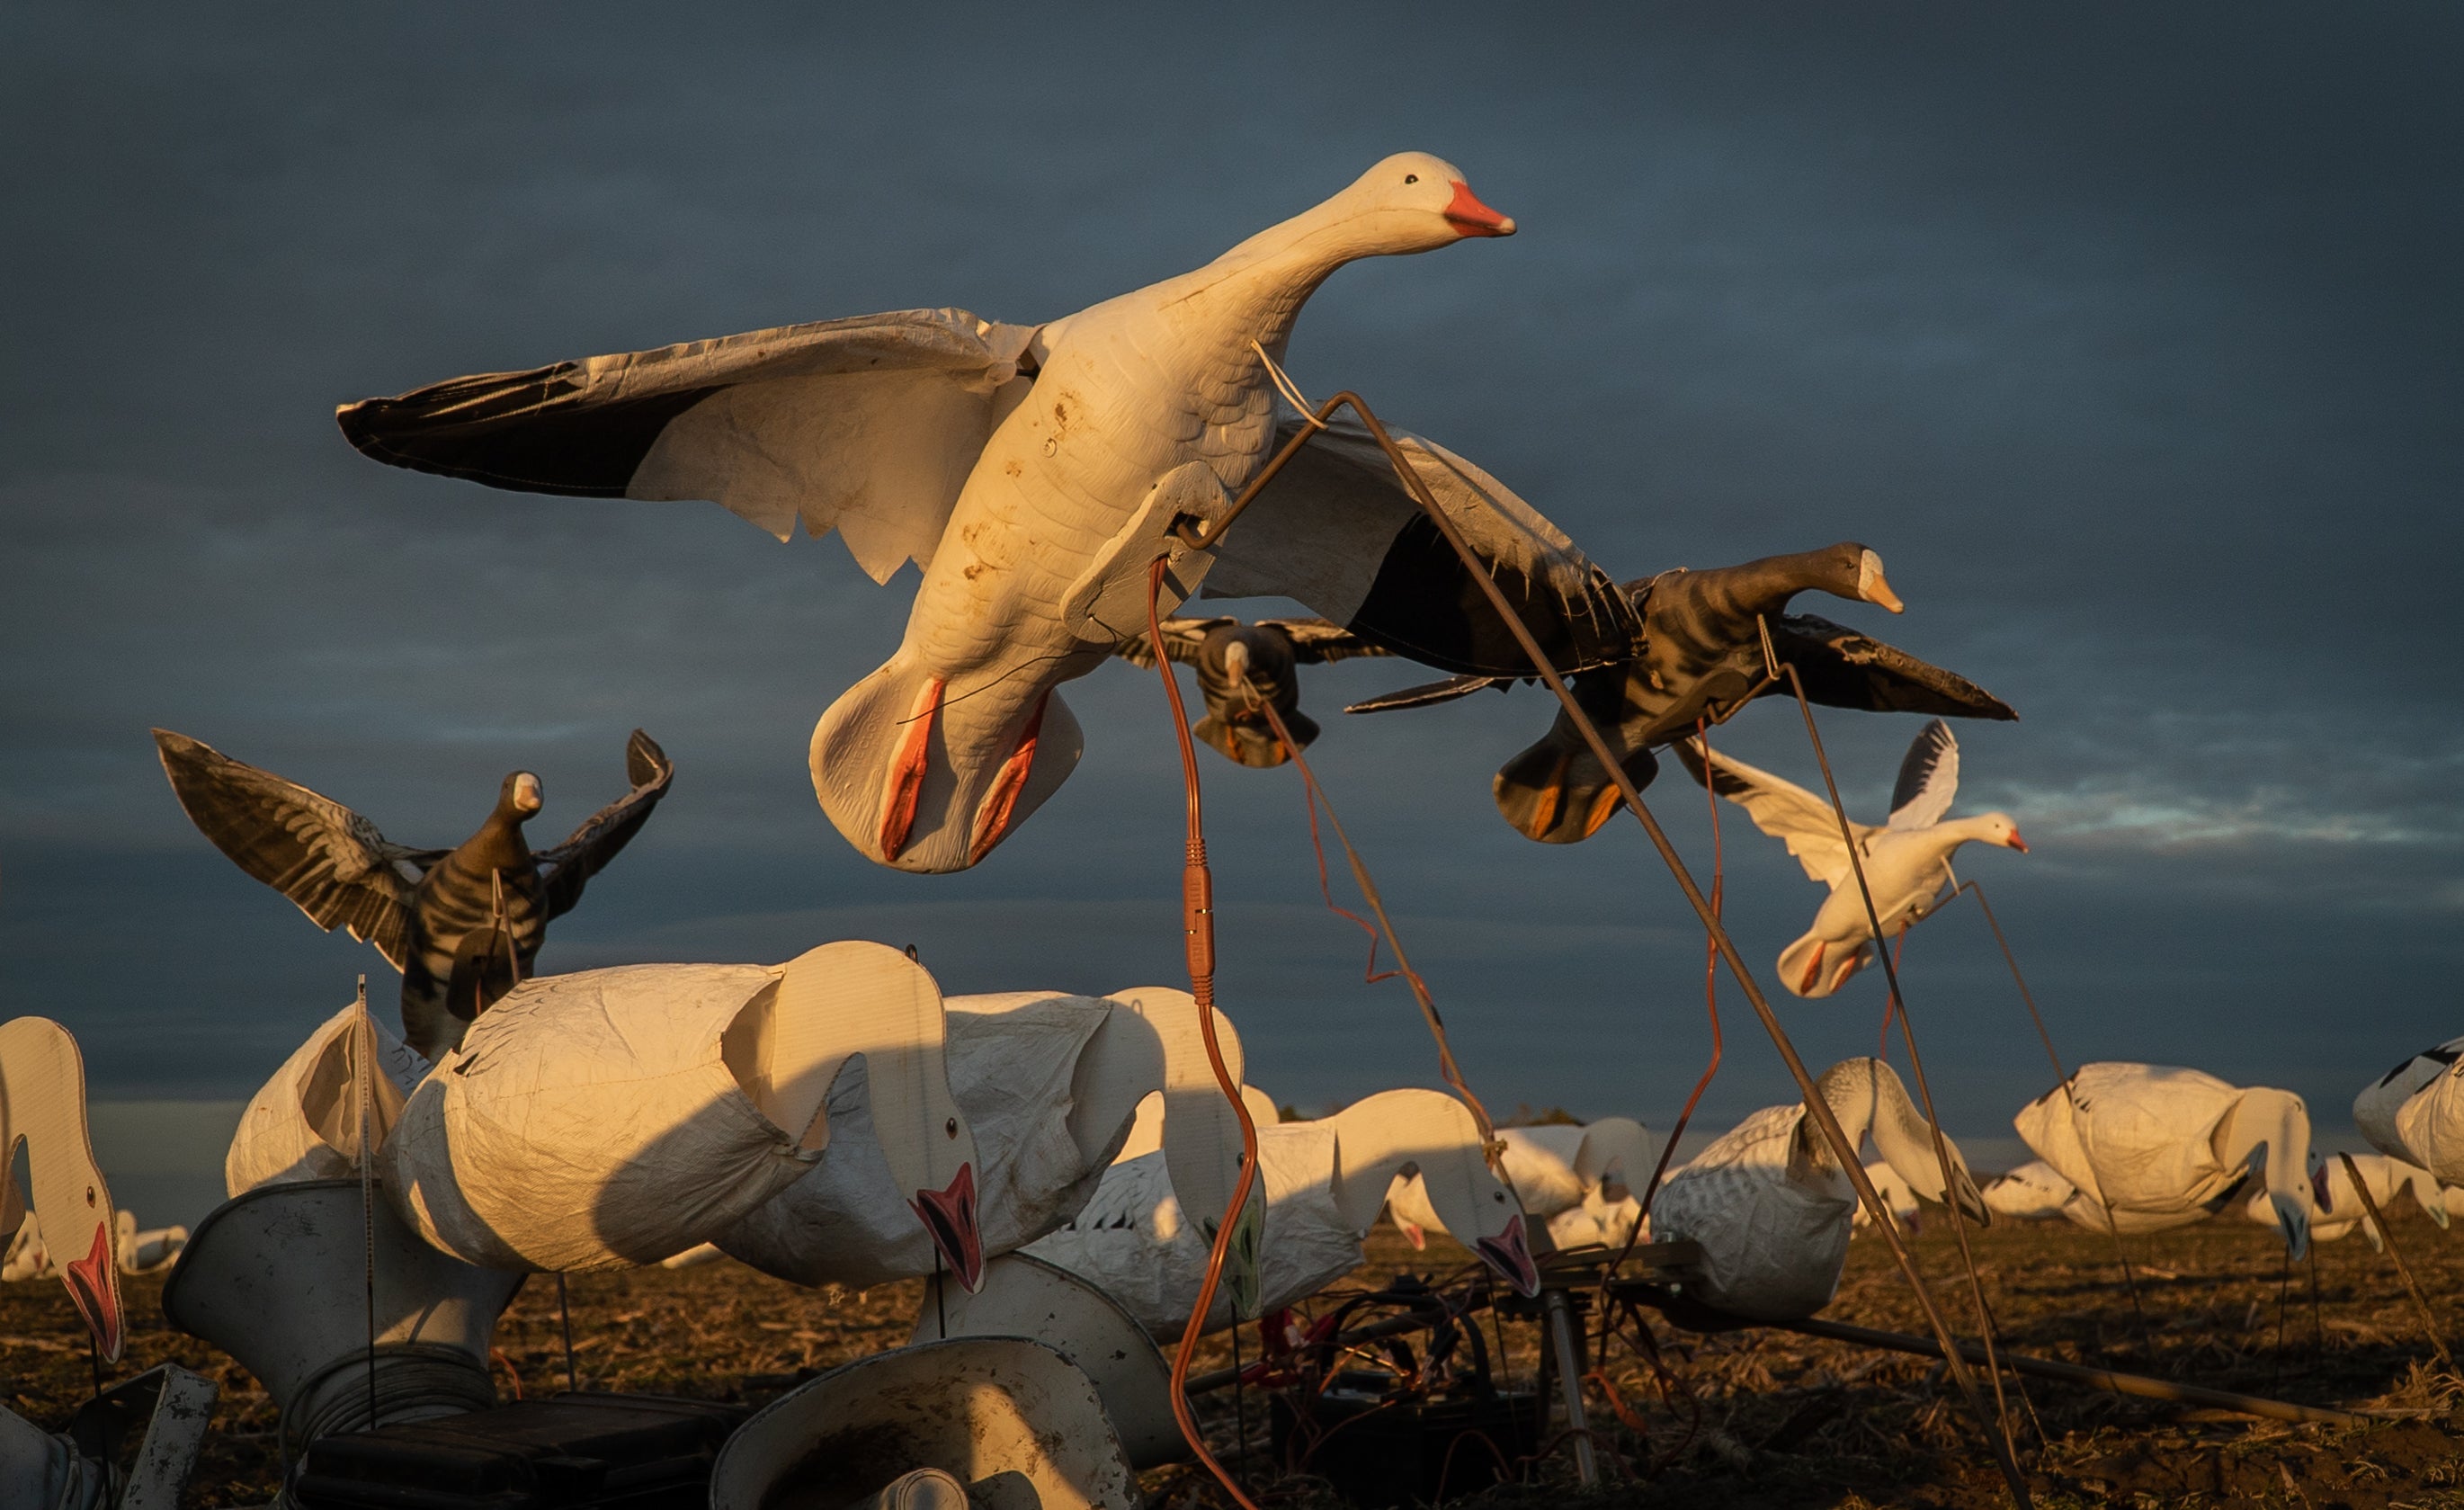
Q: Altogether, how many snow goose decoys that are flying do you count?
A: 2